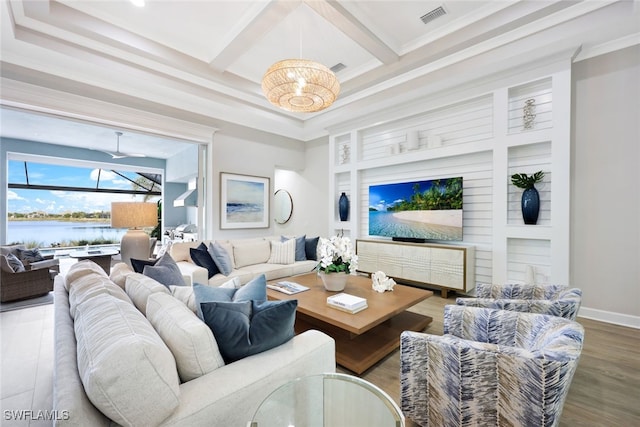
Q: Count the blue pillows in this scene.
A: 8